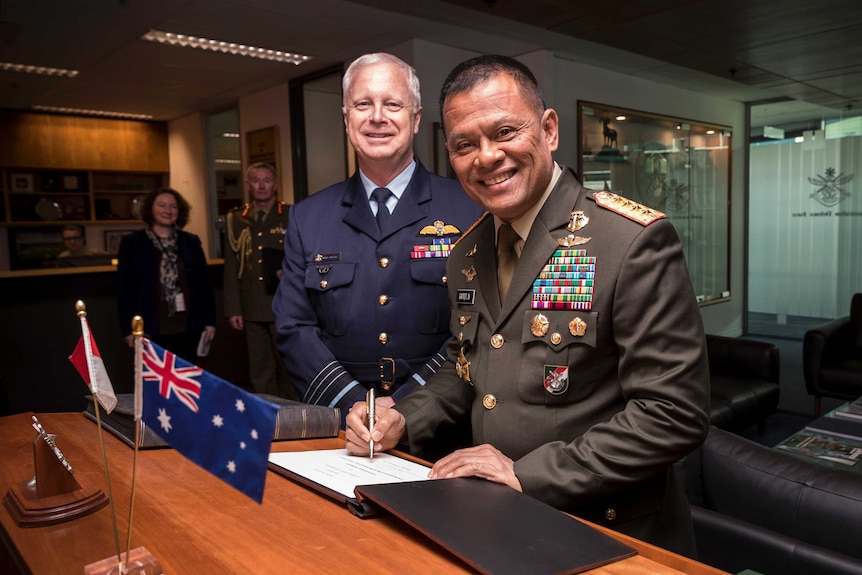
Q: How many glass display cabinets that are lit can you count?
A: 1